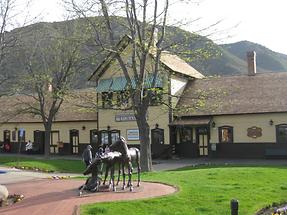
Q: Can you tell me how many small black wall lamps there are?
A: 6